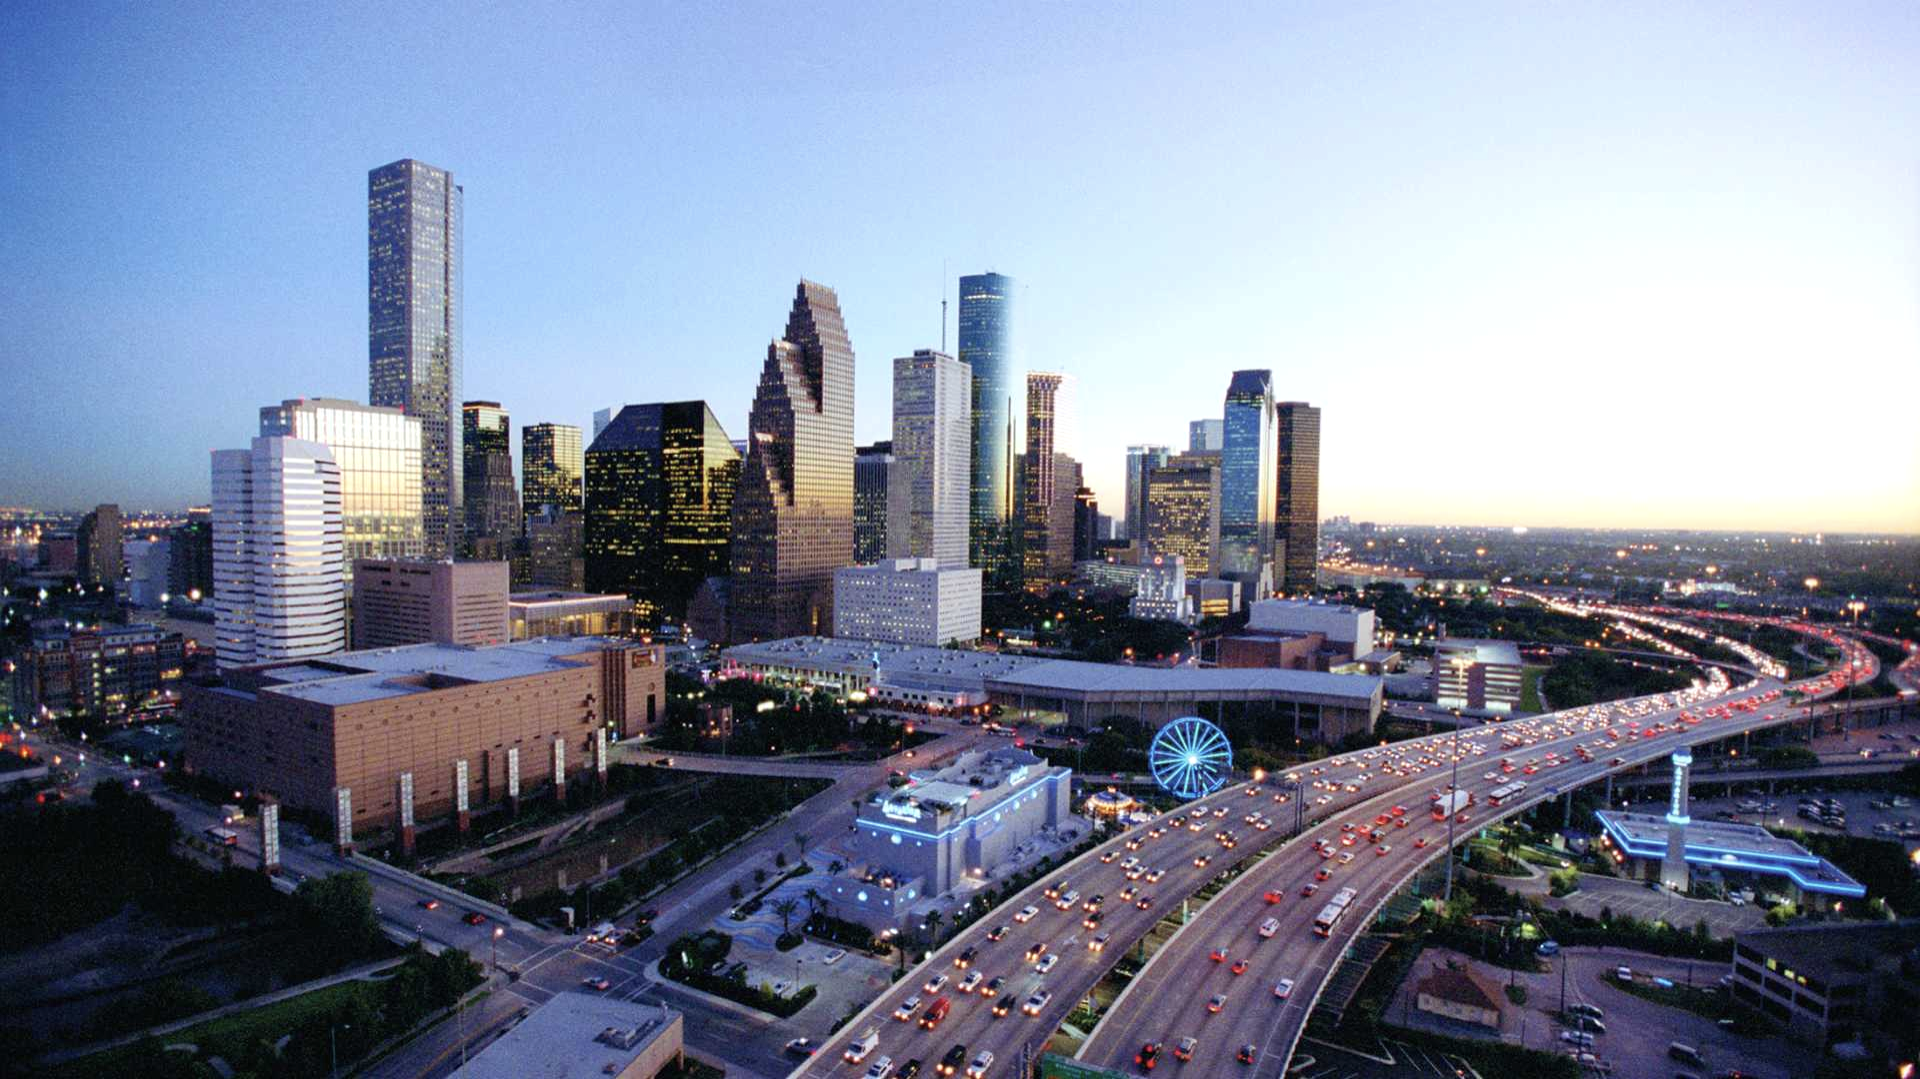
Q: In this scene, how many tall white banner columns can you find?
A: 7